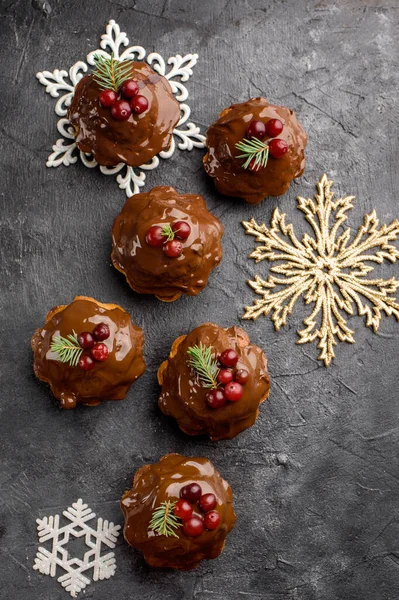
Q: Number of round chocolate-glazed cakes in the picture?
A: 6